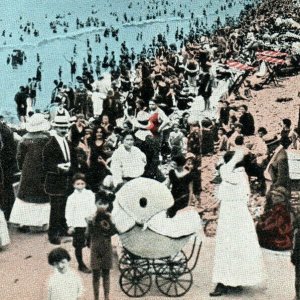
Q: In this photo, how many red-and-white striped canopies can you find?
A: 3